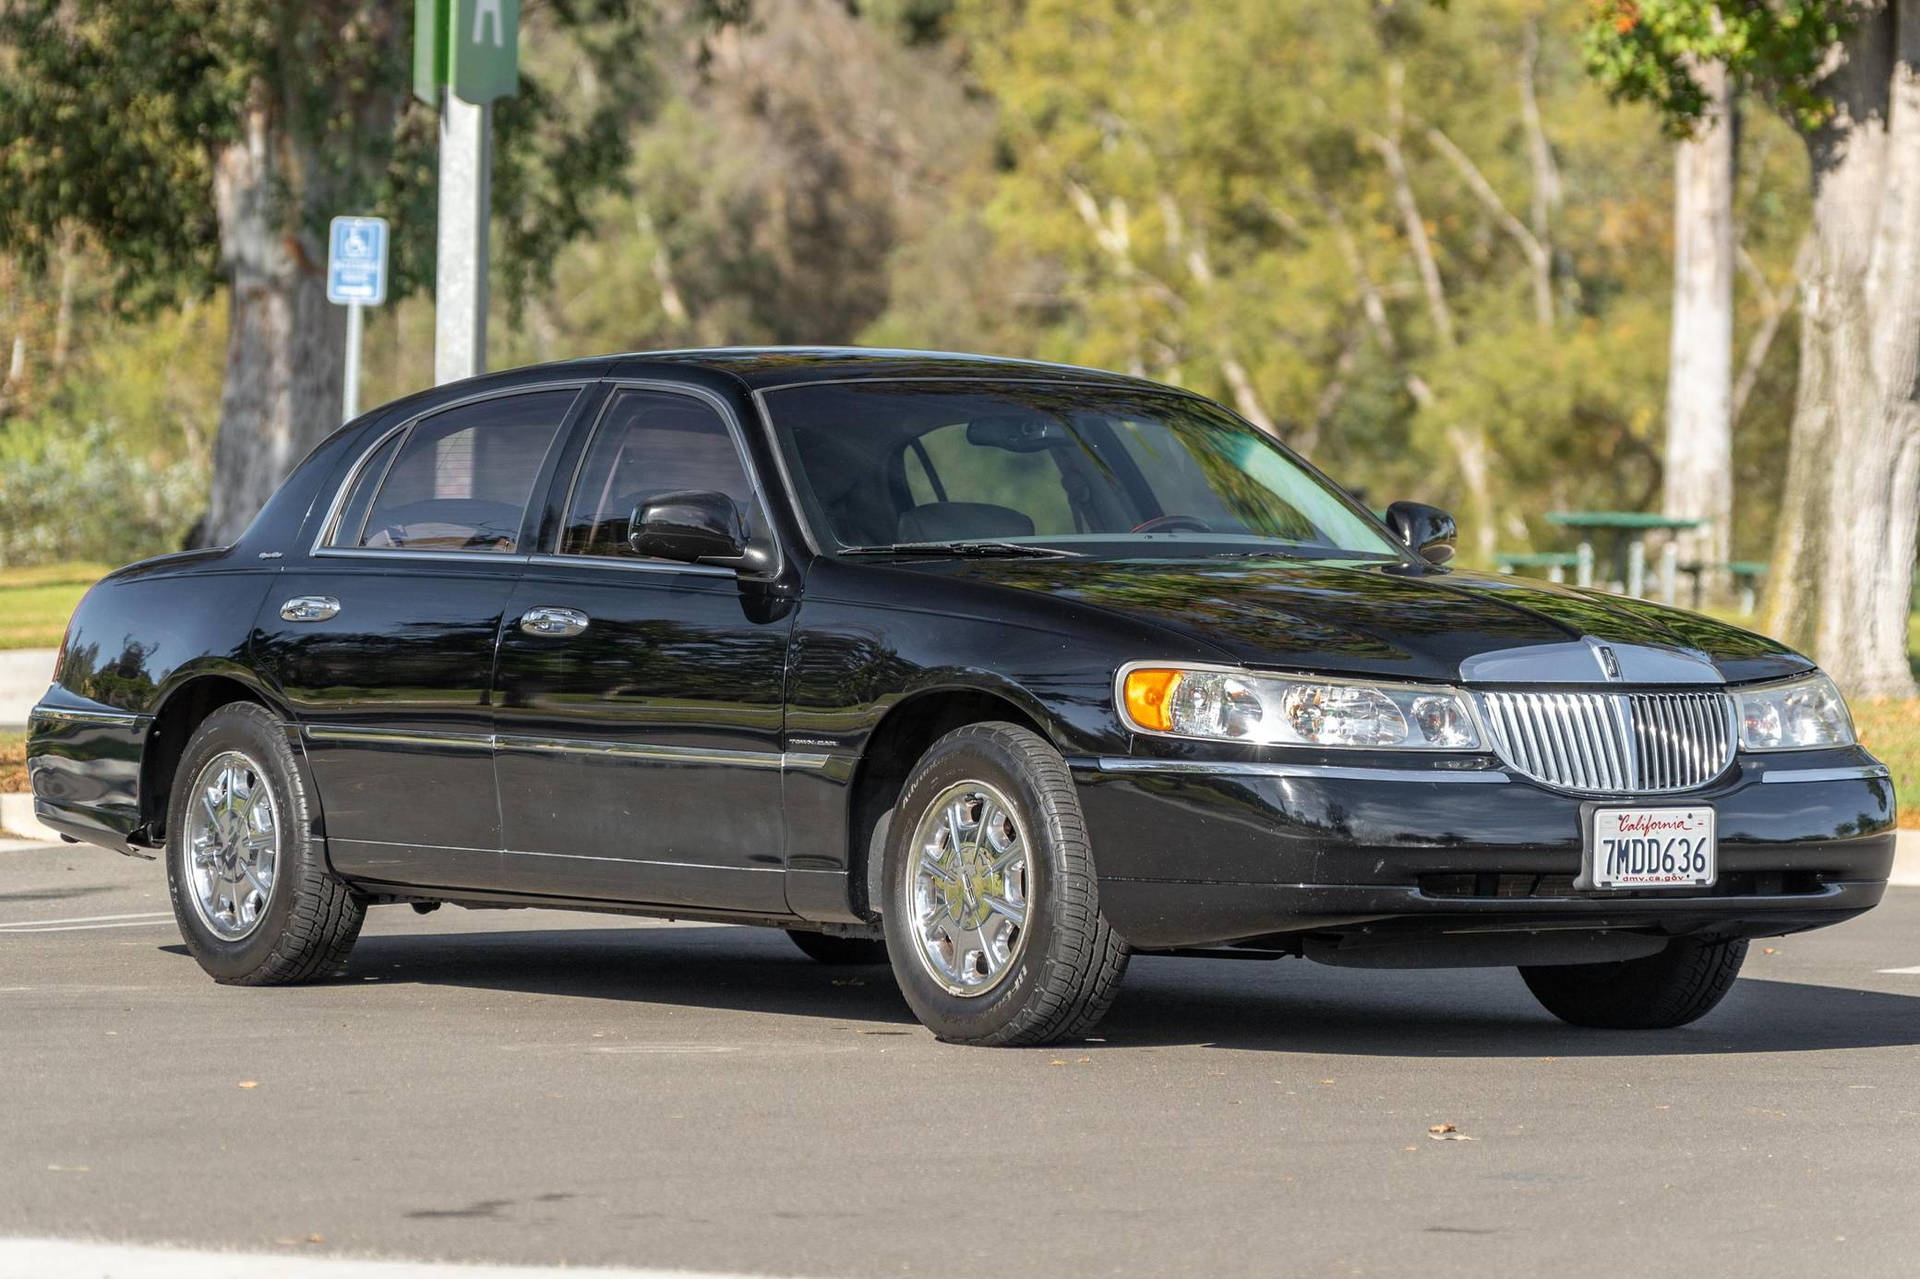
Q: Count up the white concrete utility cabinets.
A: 0